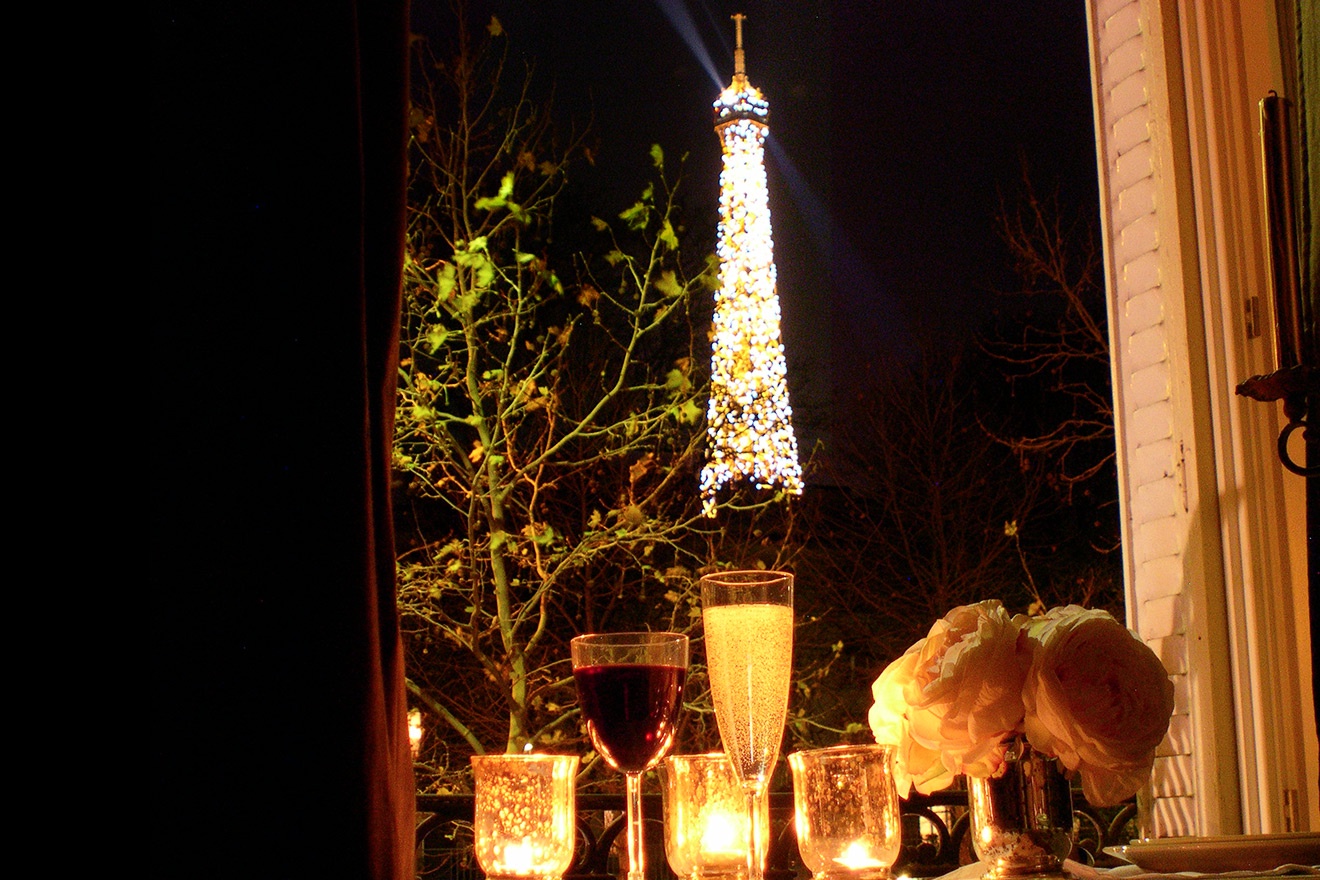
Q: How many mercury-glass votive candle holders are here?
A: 3